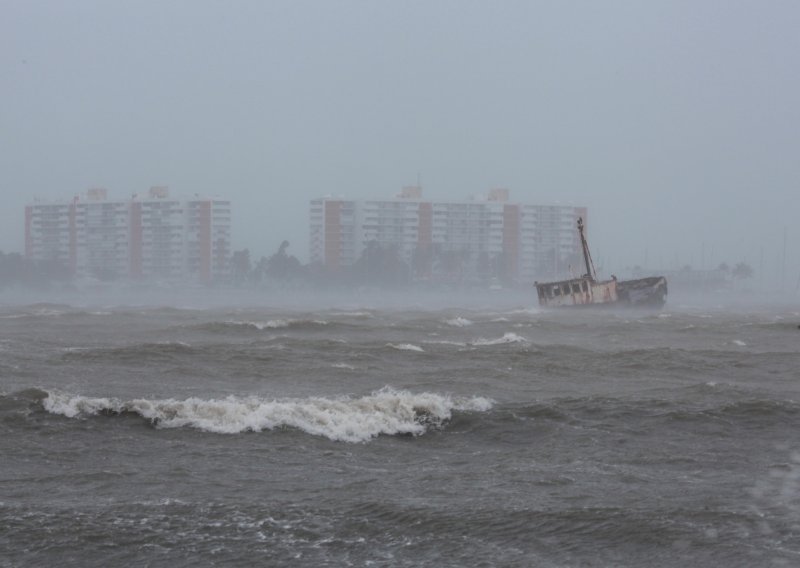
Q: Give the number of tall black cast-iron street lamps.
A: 0